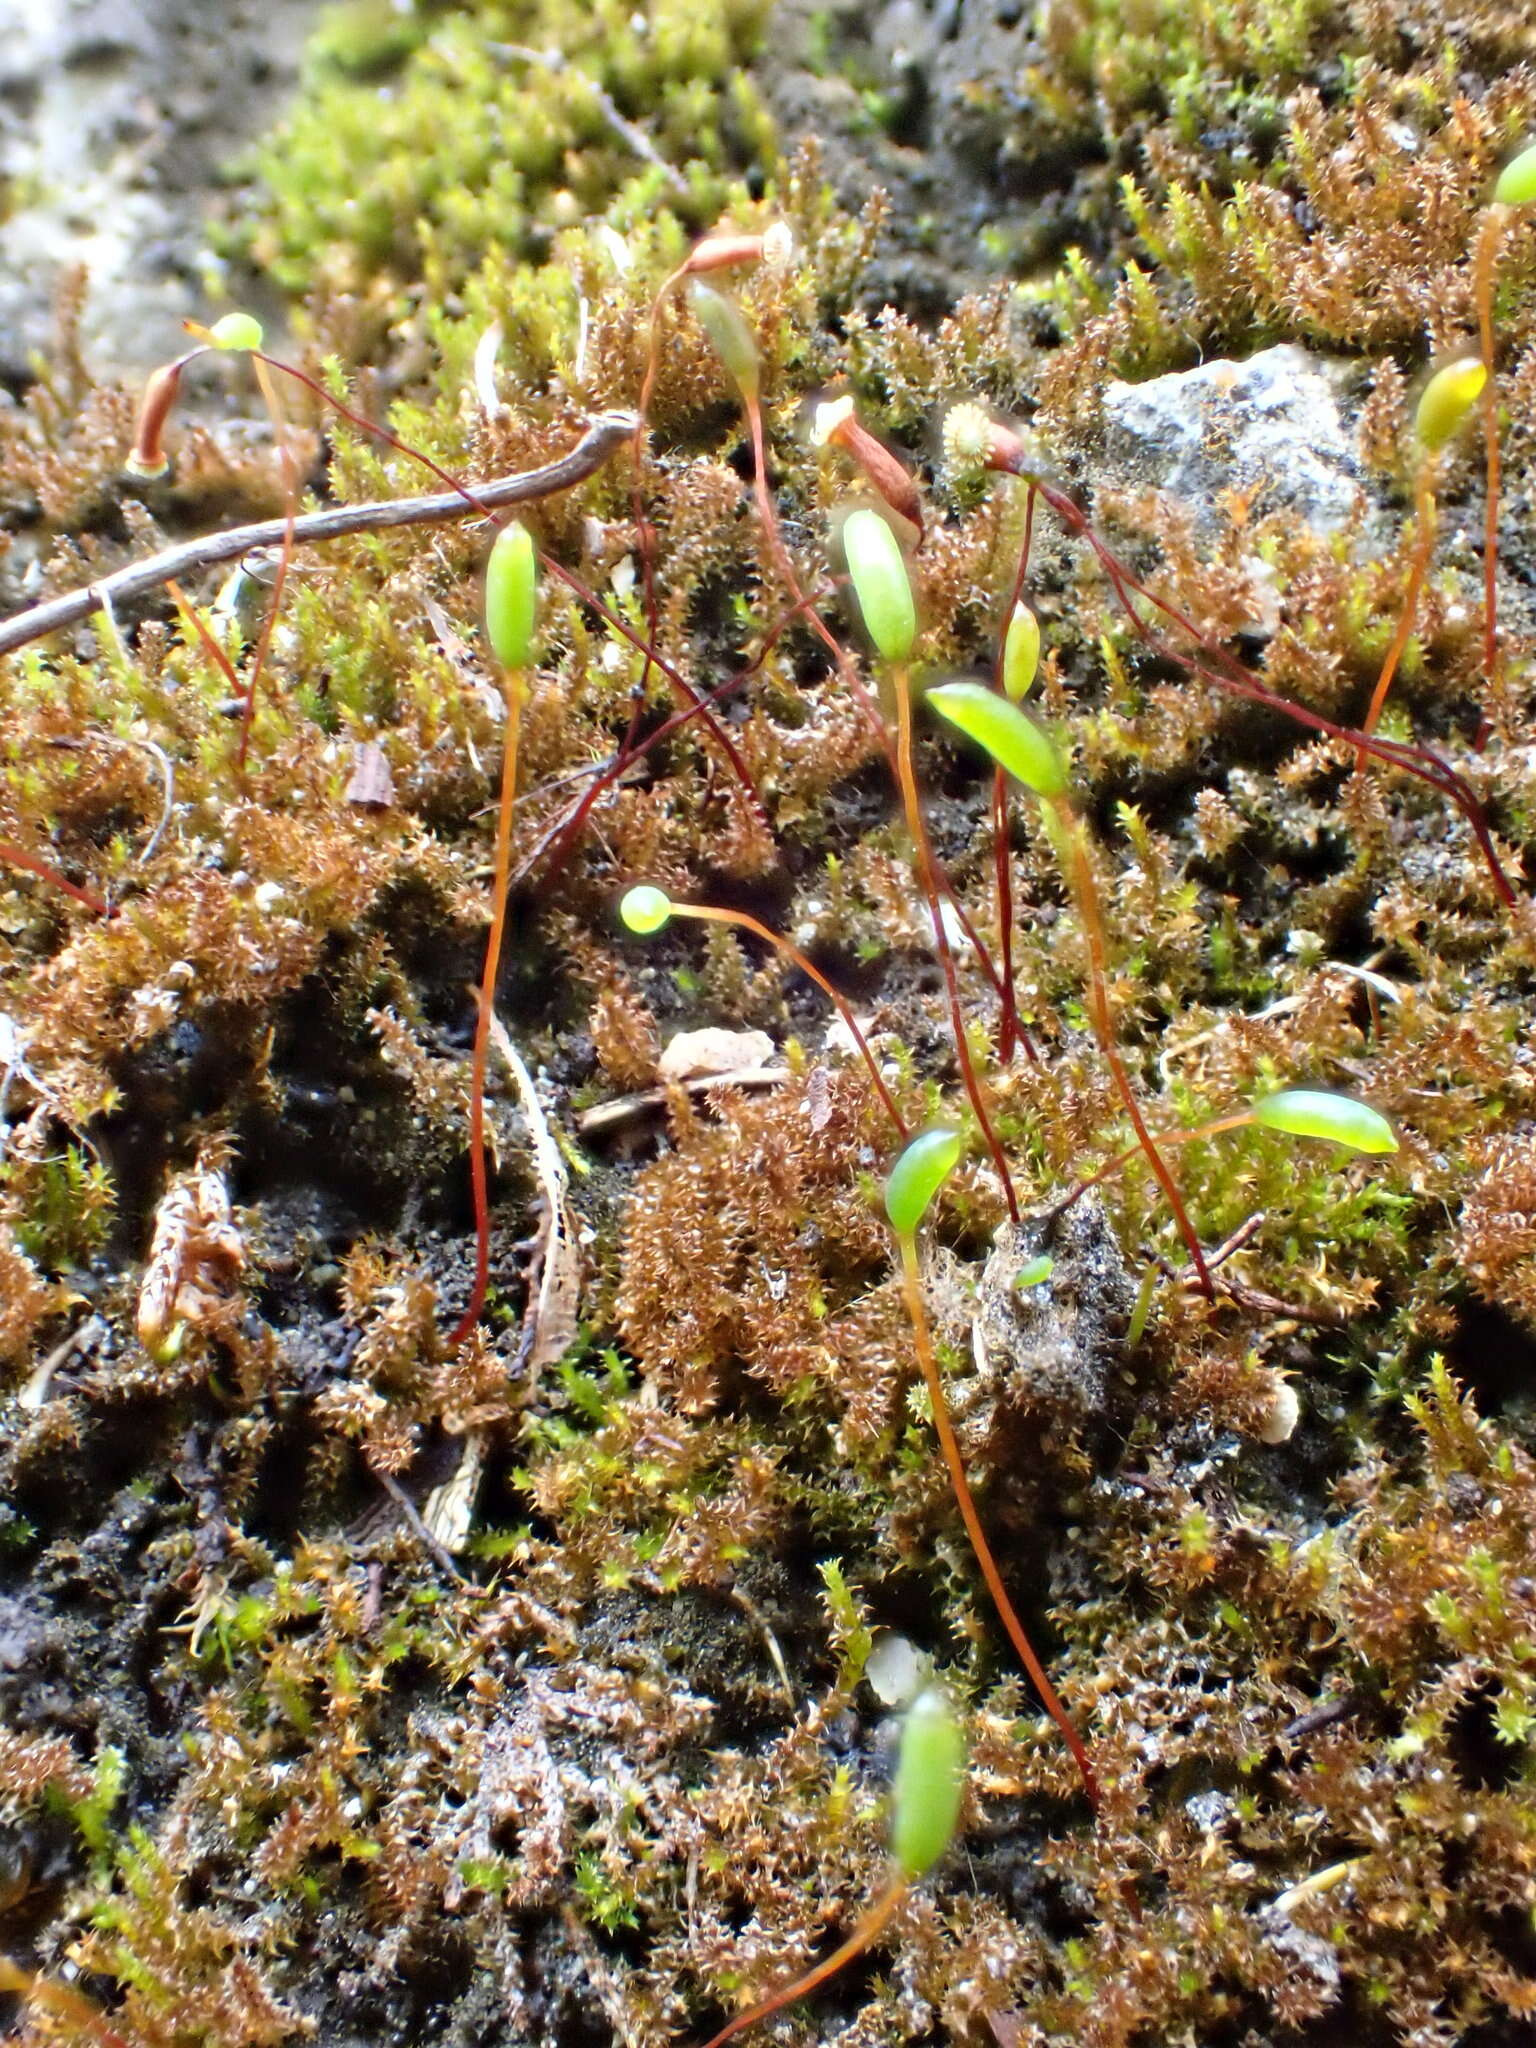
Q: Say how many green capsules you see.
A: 12